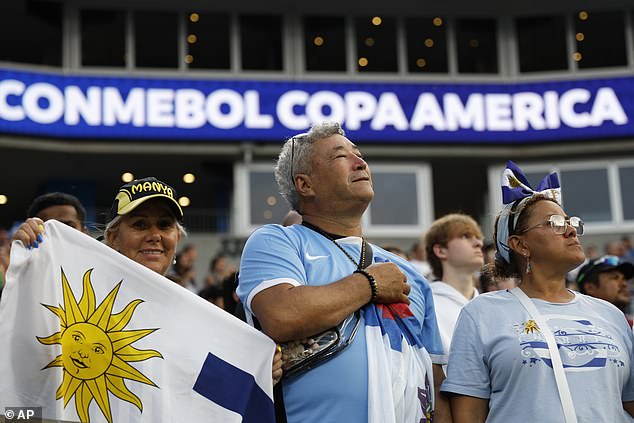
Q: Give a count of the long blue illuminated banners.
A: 1